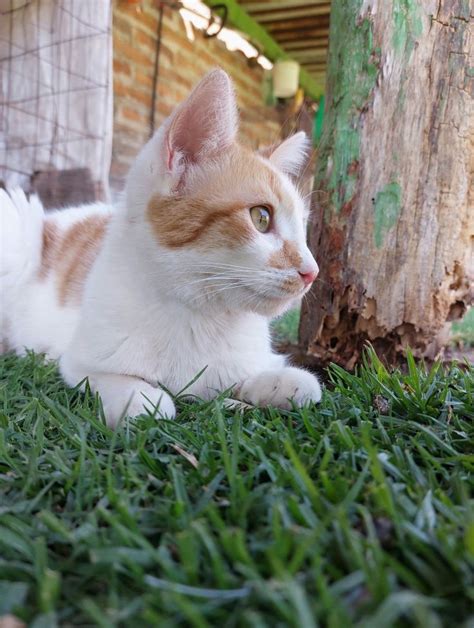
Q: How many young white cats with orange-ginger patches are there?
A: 1